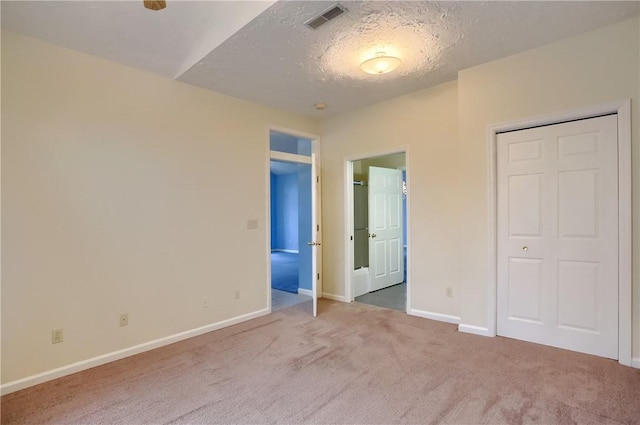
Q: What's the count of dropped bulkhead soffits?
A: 1